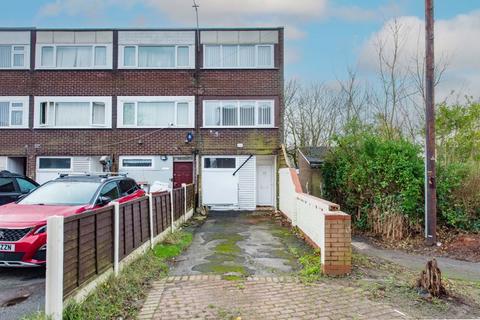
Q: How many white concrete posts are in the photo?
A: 5